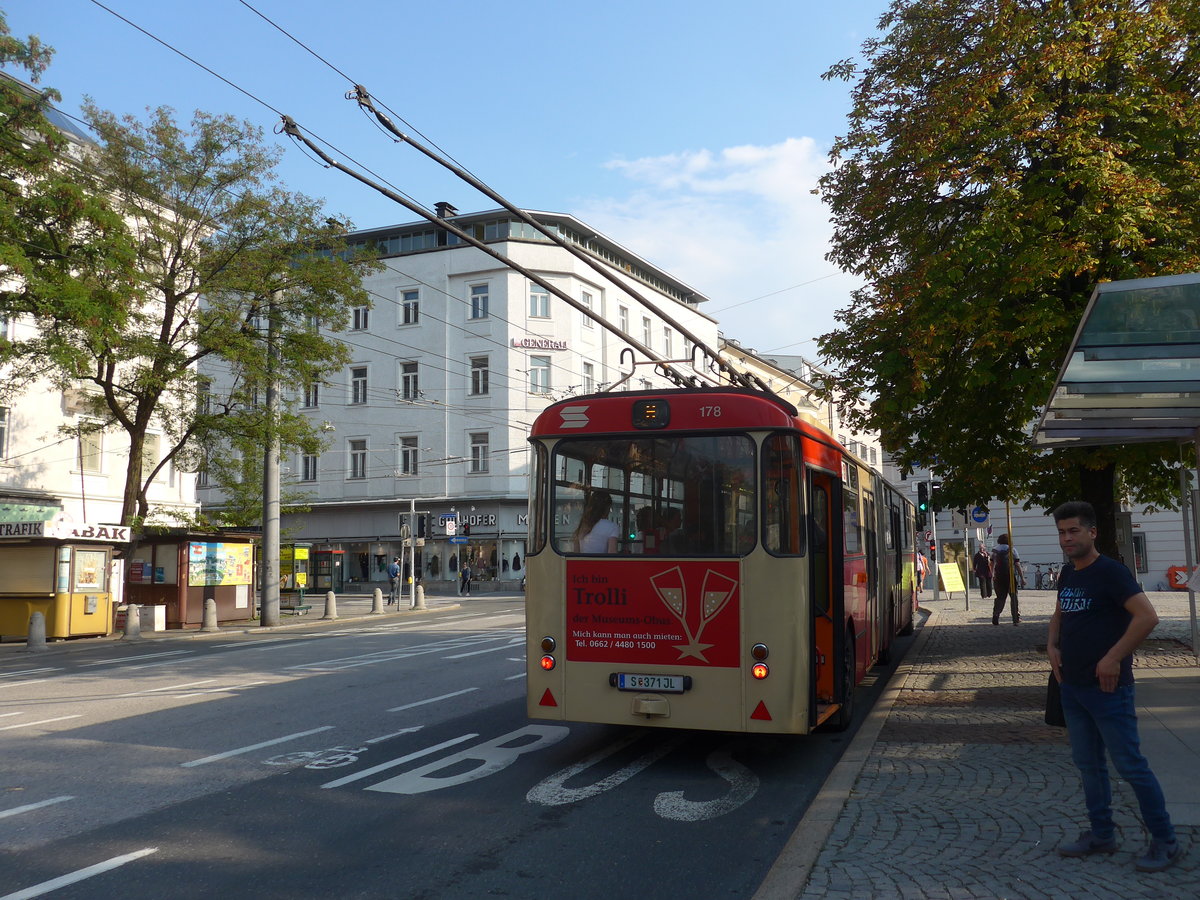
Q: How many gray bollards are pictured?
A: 6